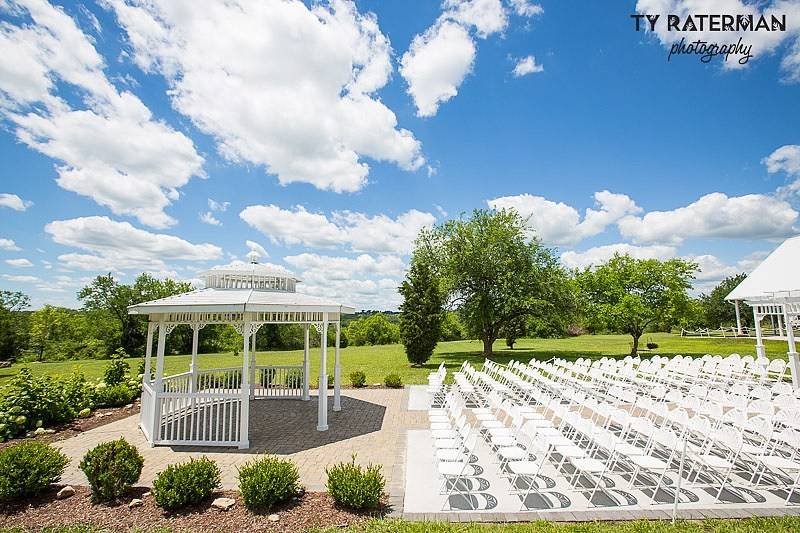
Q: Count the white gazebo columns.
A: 8